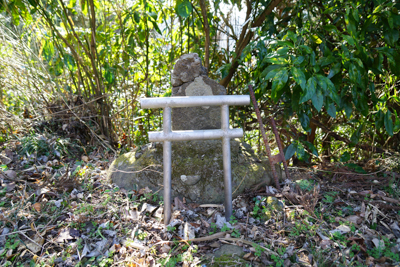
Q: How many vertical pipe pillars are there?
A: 2